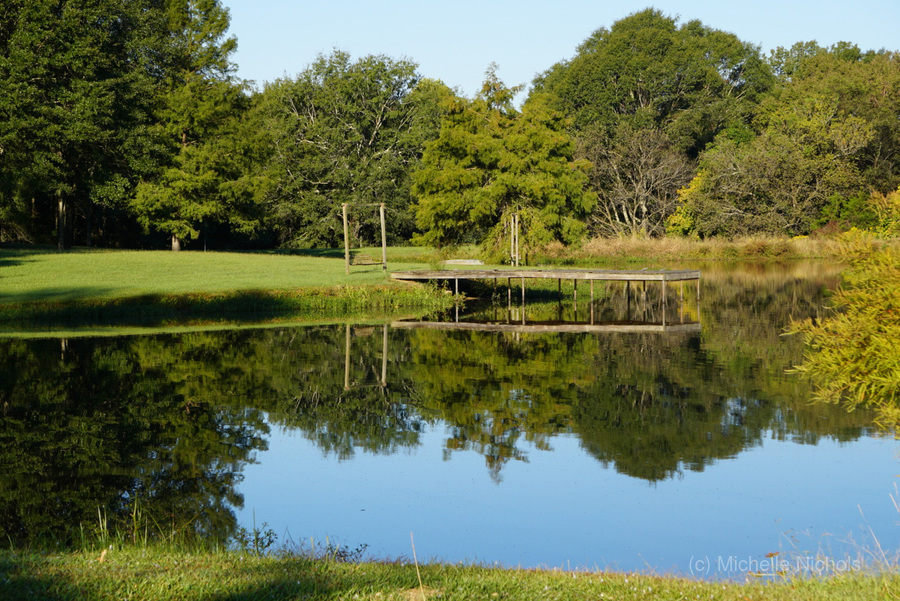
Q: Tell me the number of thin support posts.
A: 12